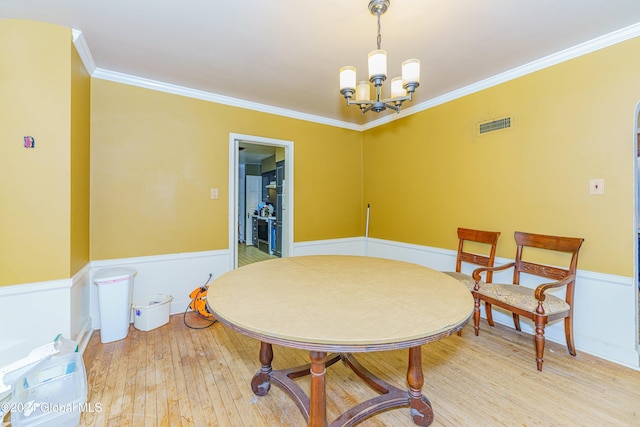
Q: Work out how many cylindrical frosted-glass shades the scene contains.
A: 5